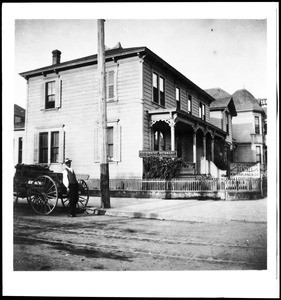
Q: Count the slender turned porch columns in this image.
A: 4